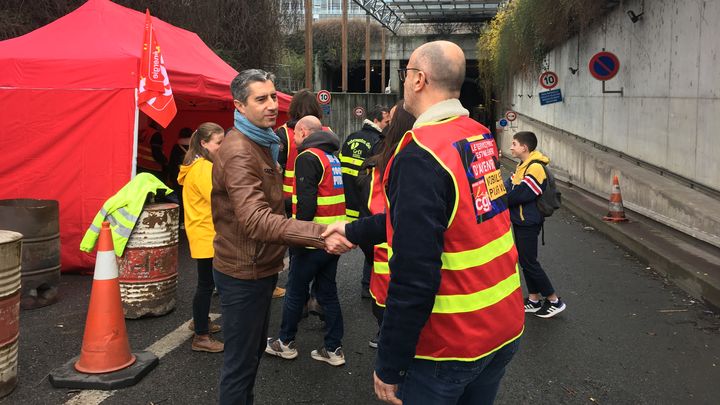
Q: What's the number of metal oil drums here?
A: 3